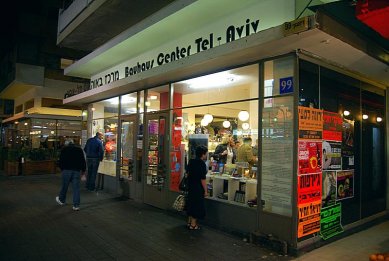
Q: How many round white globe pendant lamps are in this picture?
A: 5